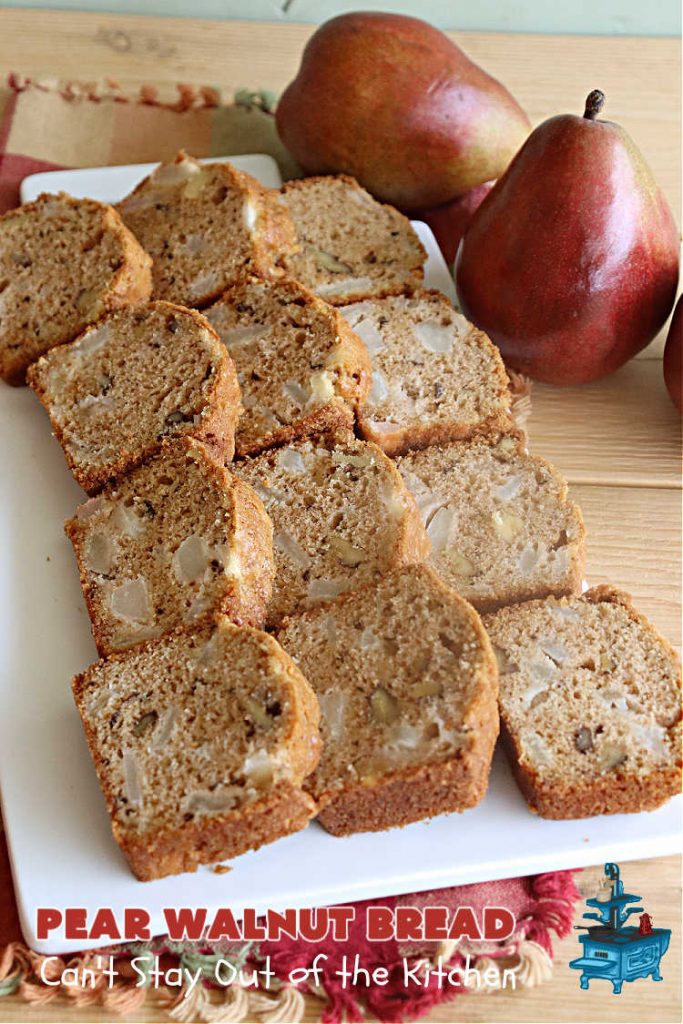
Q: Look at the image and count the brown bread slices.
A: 12